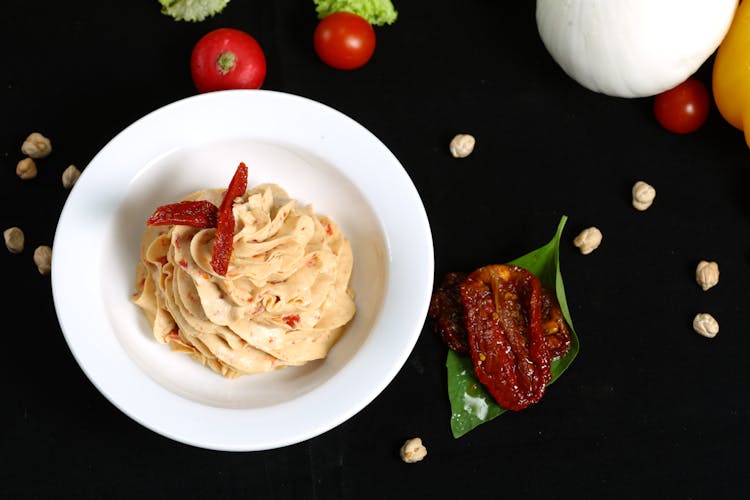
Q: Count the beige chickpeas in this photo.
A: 11